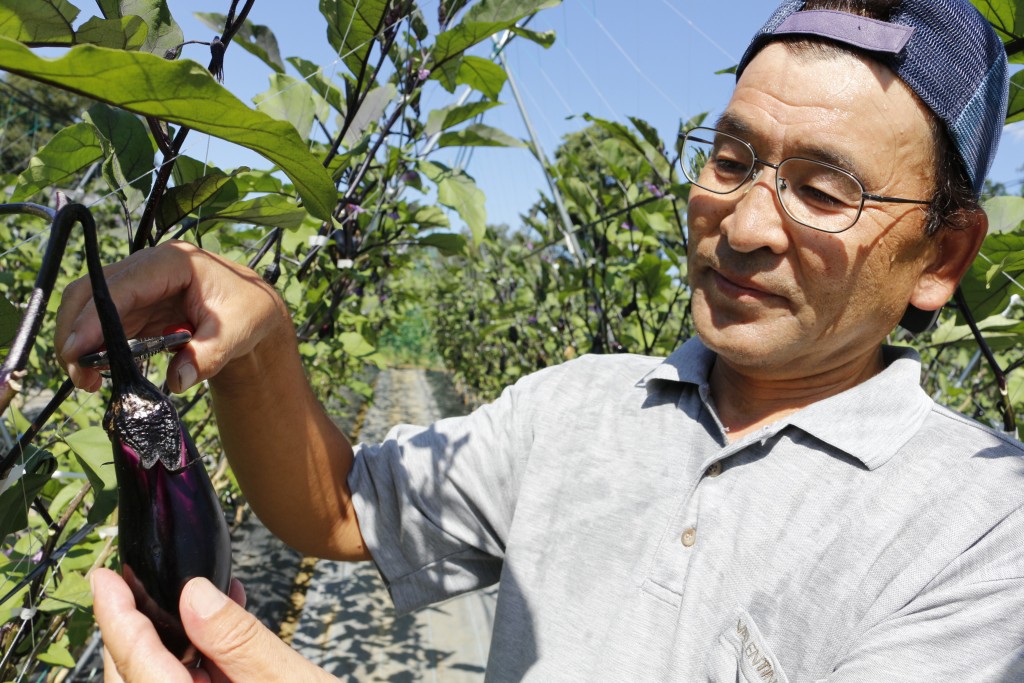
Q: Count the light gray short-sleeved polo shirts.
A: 1